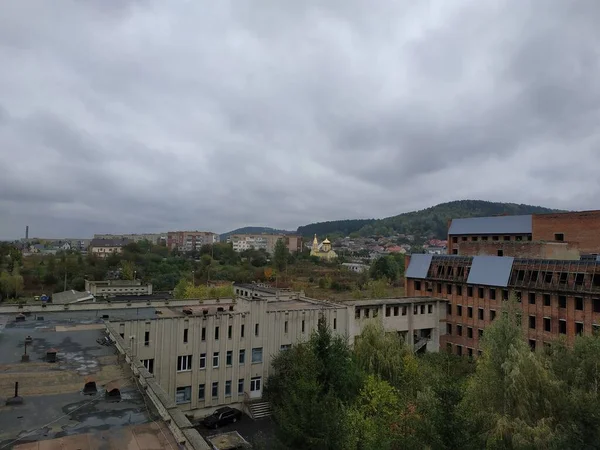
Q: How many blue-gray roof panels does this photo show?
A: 3